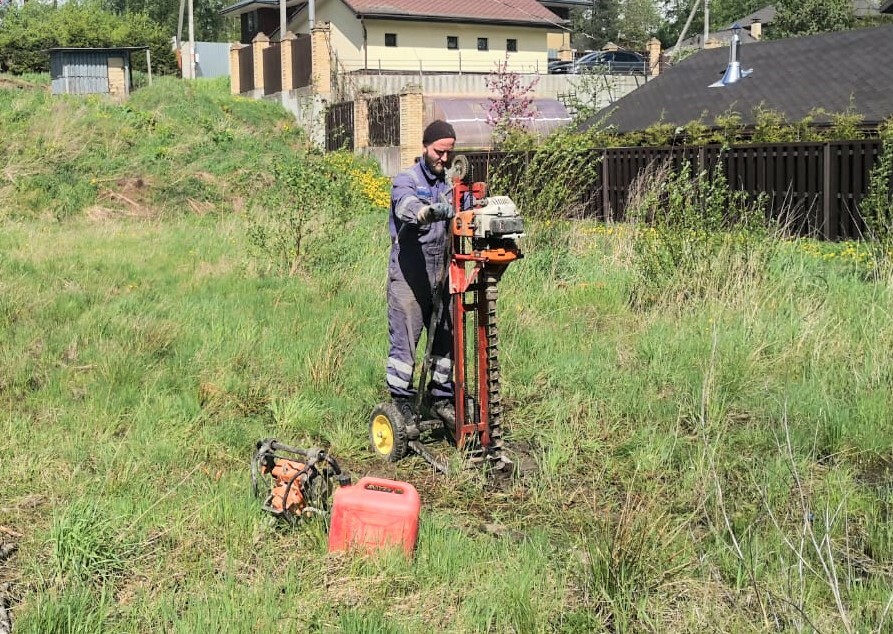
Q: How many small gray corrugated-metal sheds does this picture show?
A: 1